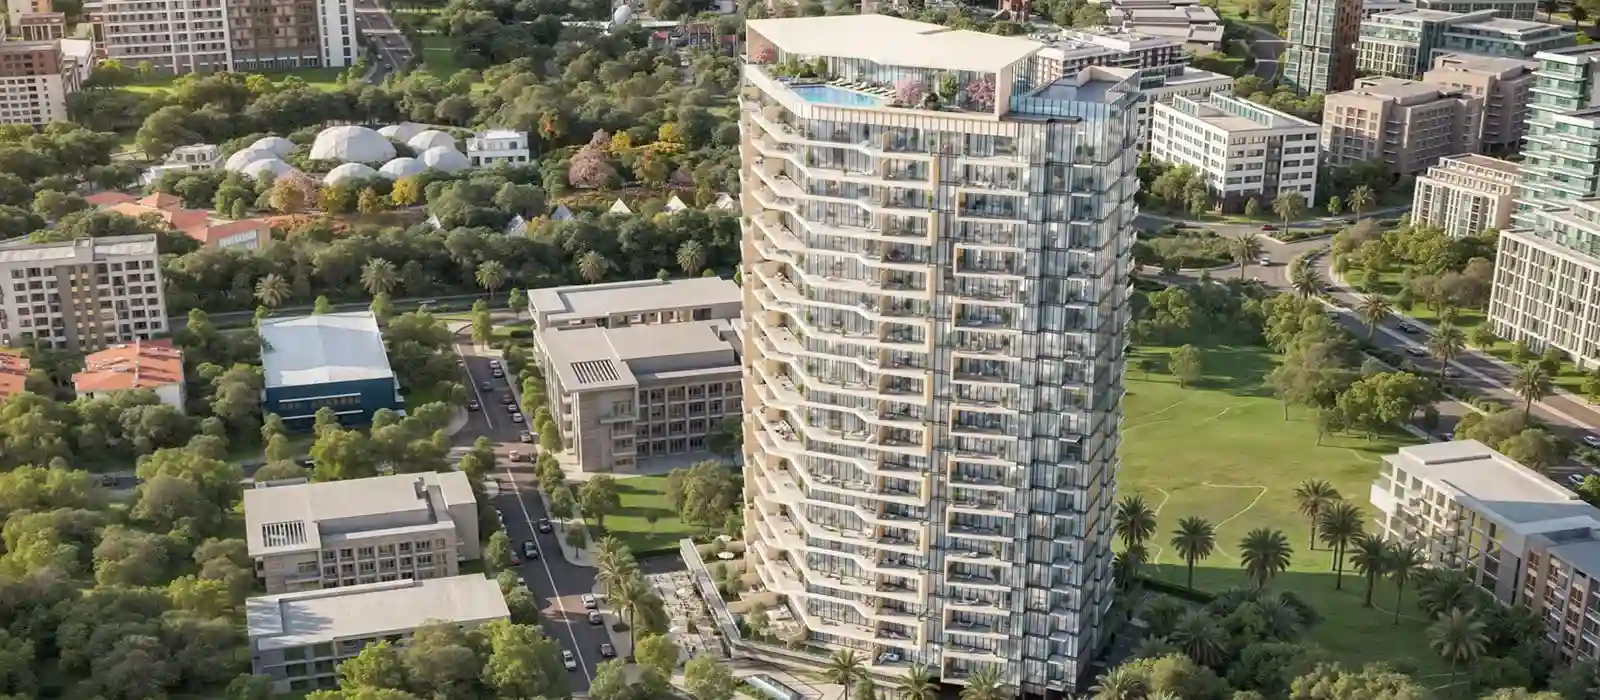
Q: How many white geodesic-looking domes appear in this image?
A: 9